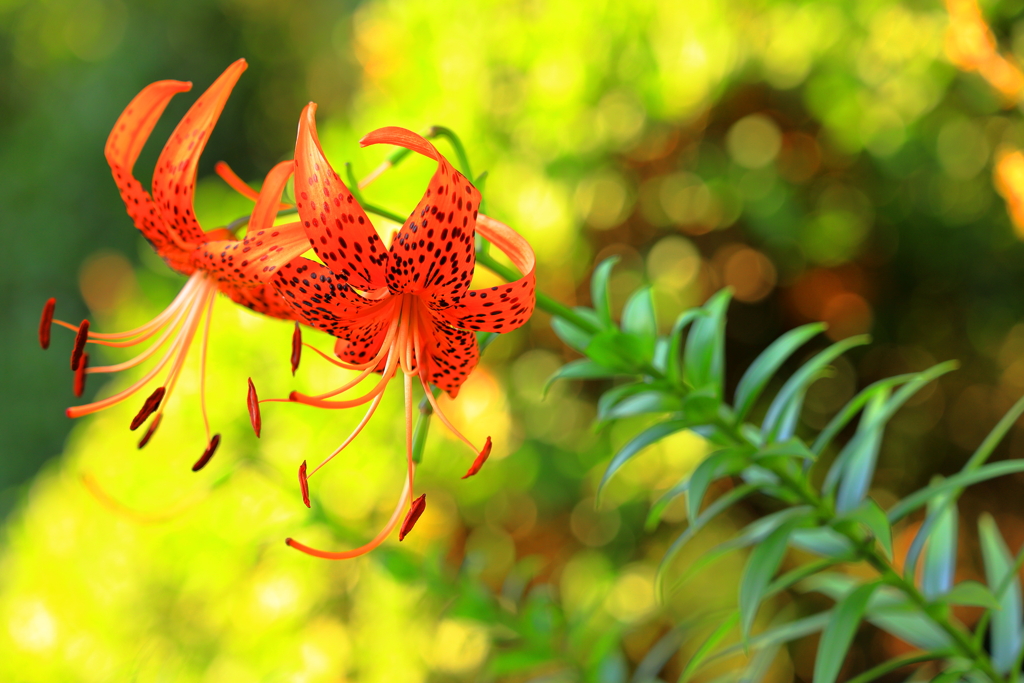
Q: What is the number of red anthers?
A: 11